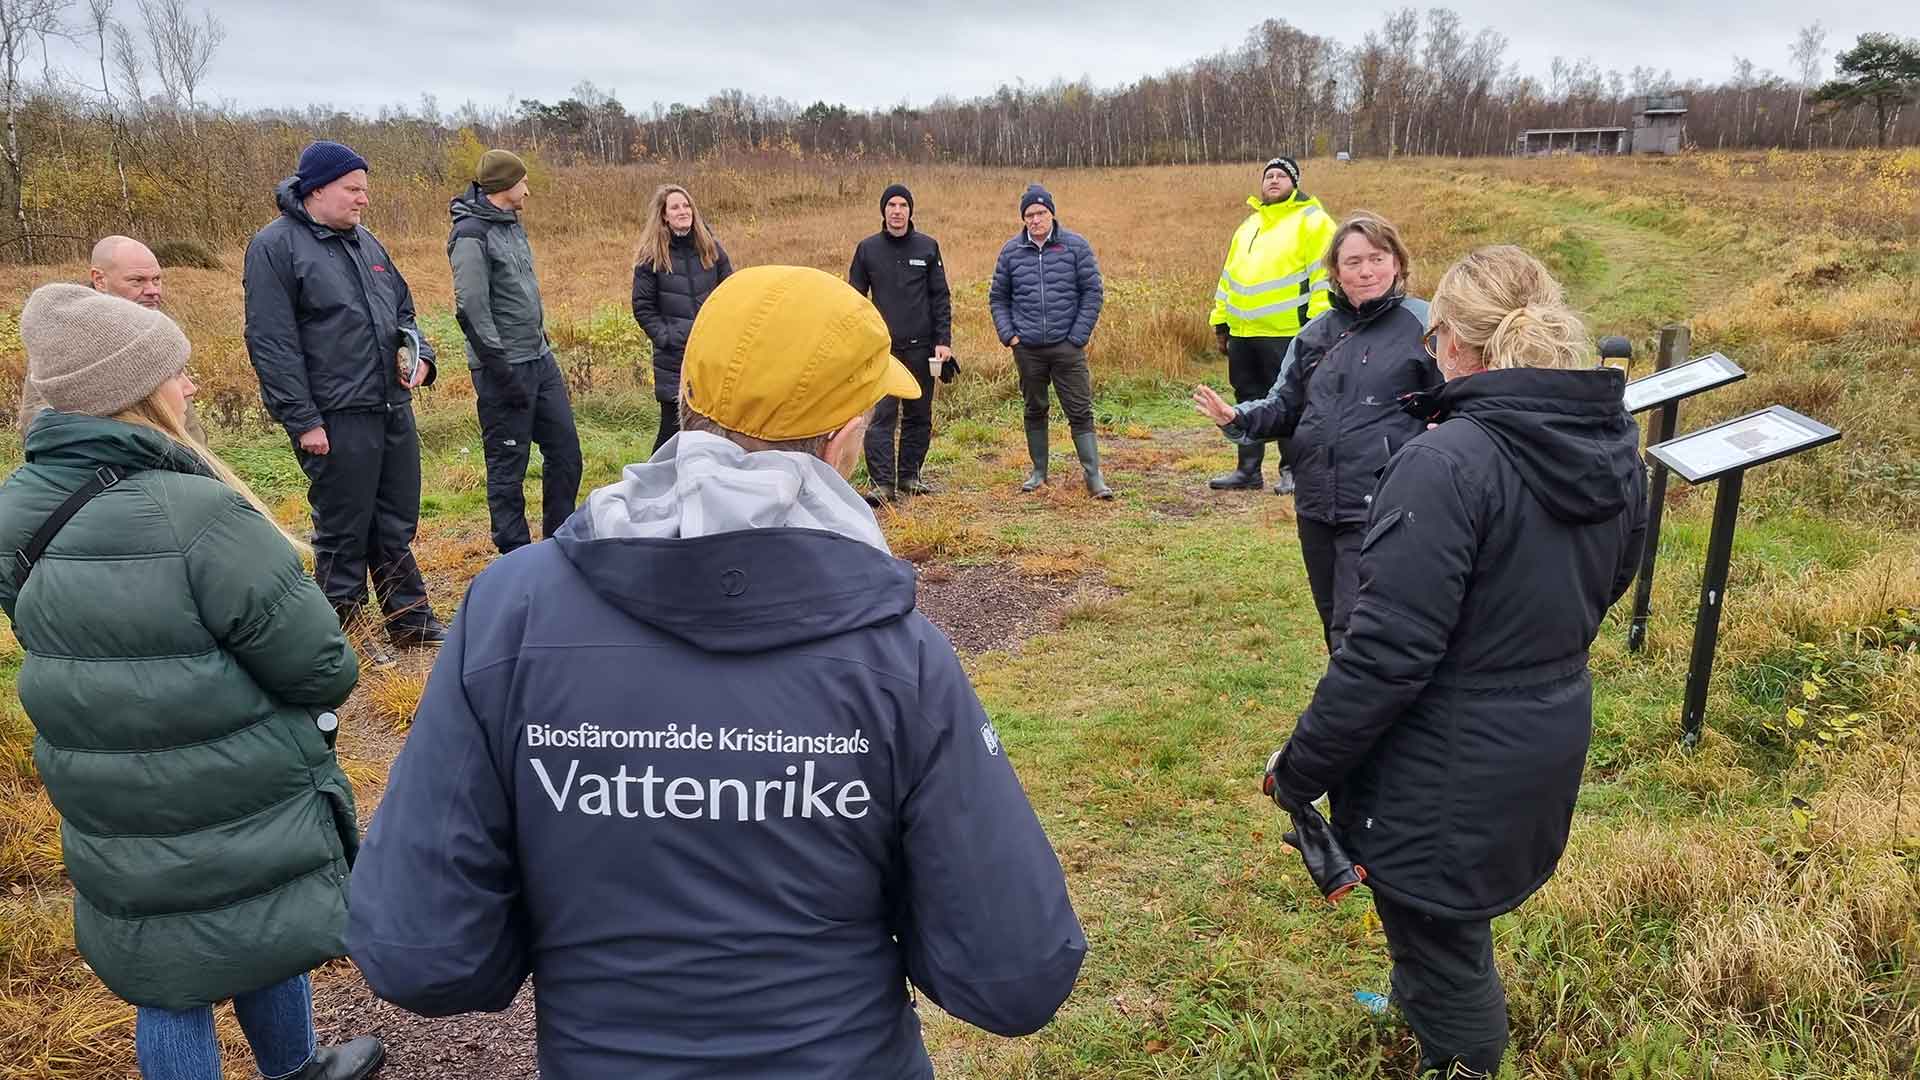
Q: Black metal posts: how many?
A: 2